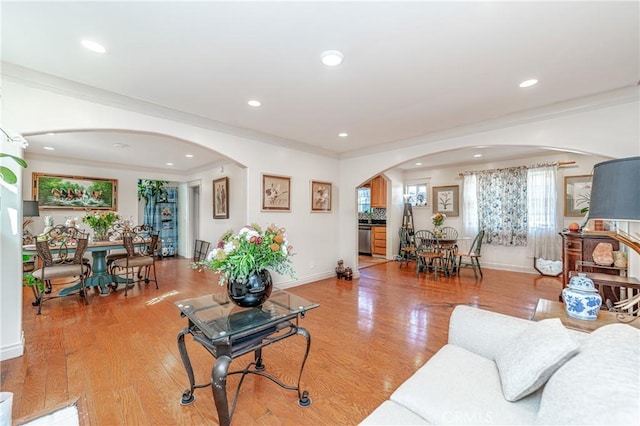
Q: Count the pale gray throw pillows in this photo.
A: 1